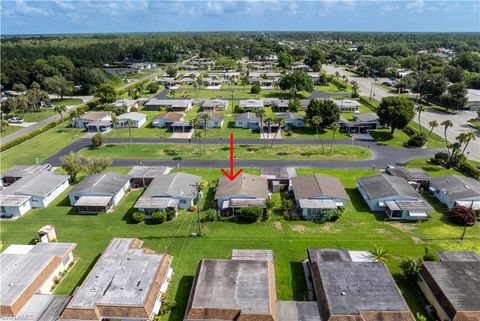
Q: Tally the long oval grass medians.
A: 2